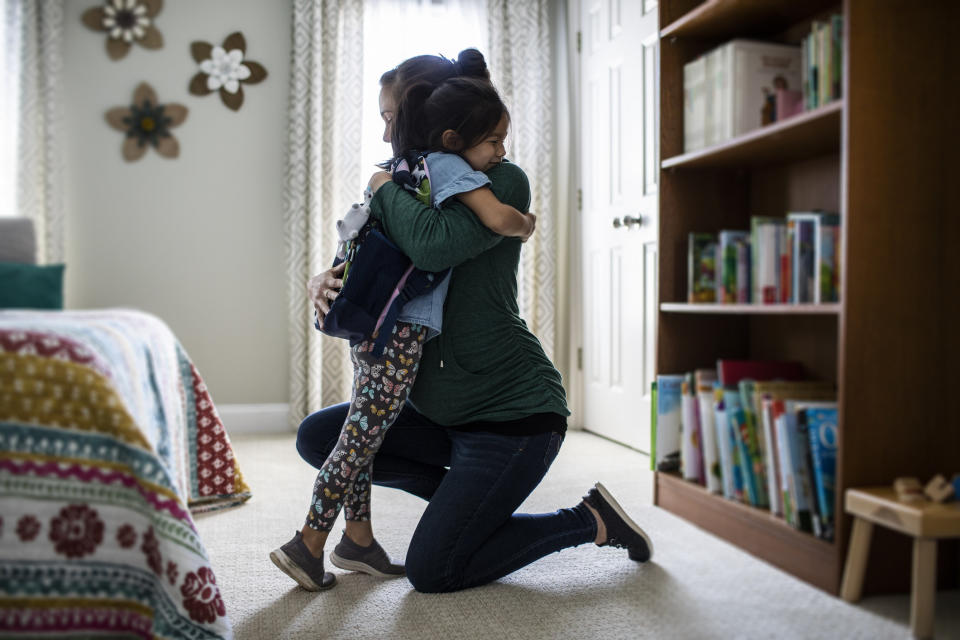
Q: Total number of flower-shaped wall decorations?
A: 3